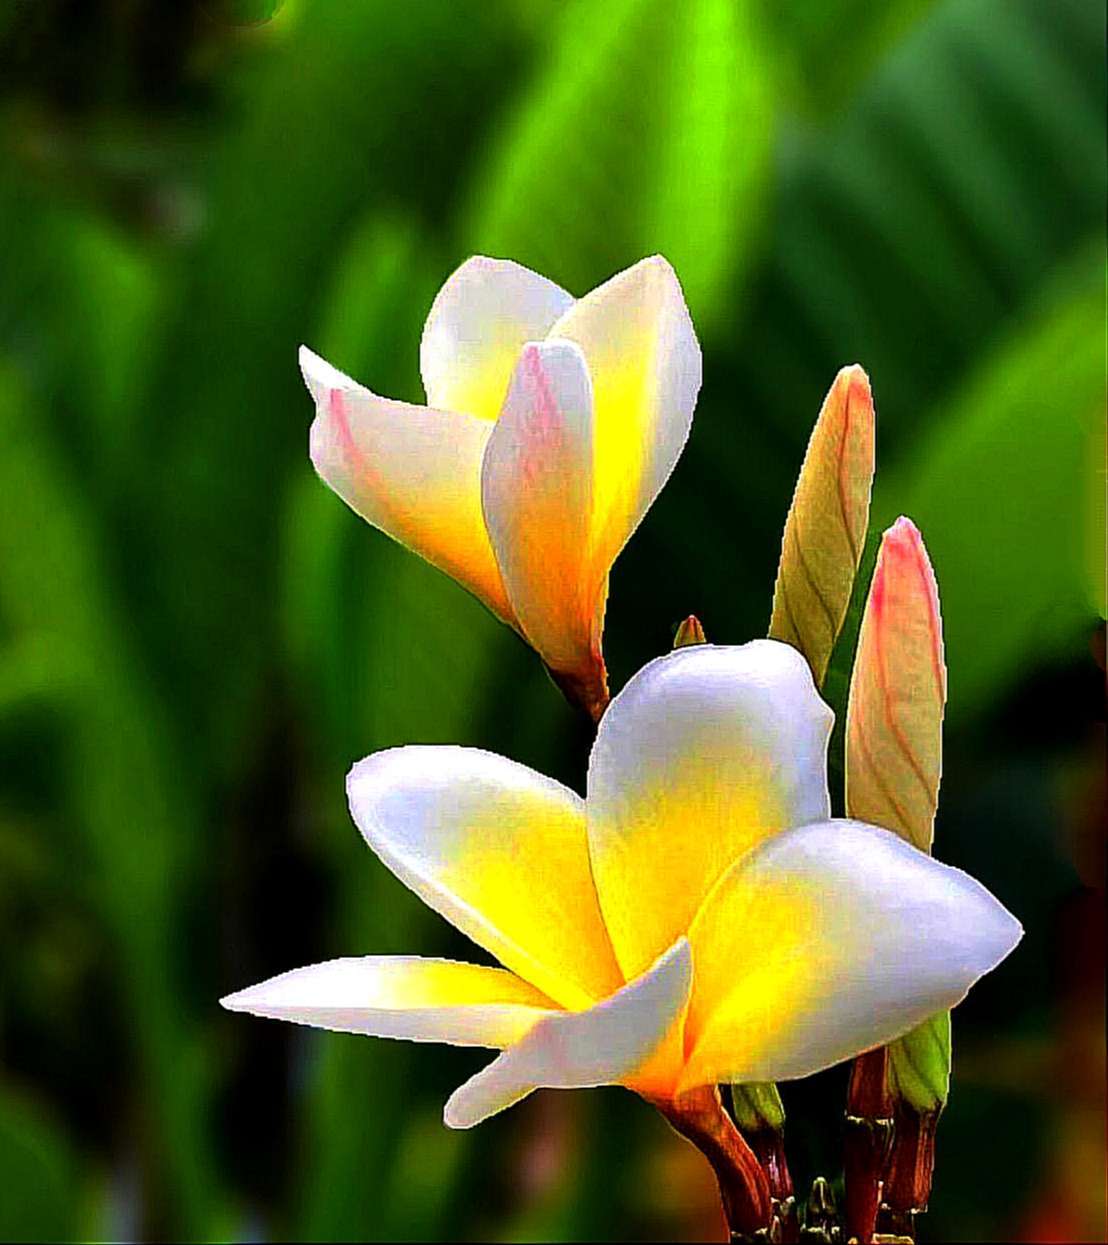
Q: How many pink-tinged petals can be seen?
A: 2